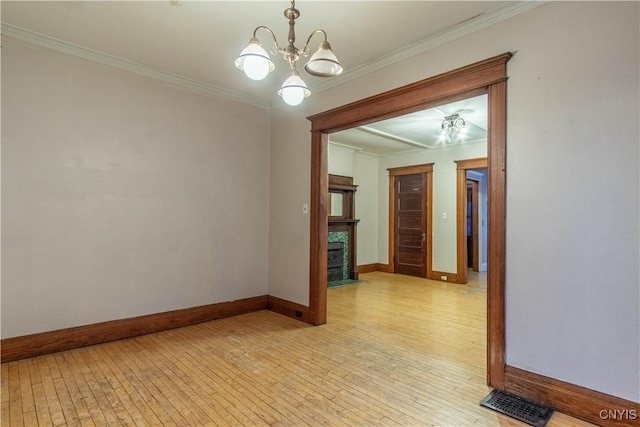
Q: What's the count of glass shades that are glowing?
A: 2